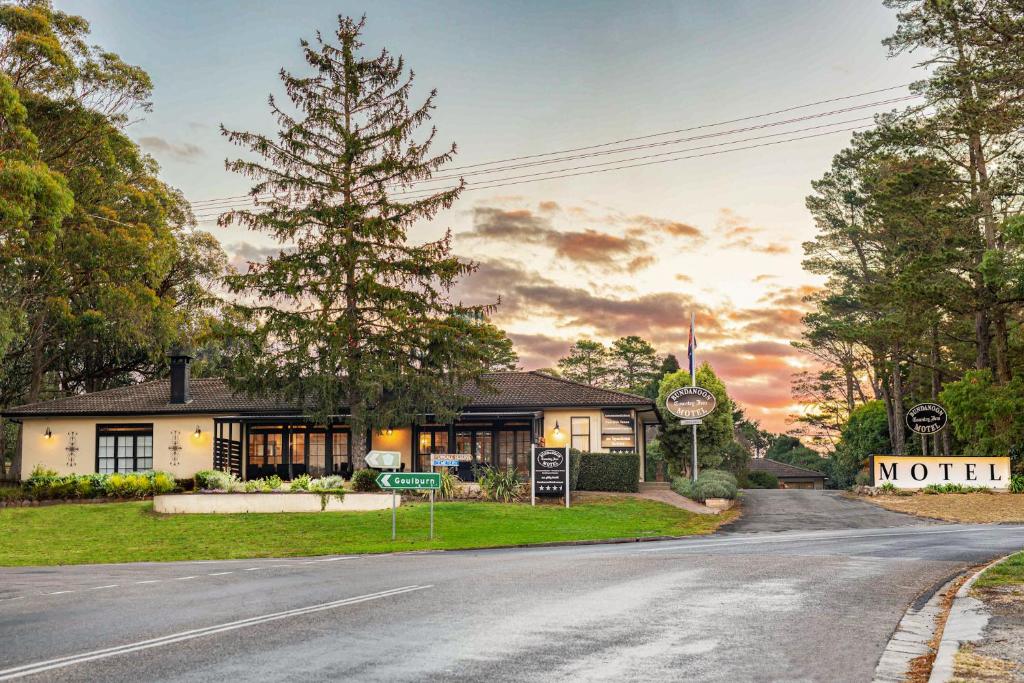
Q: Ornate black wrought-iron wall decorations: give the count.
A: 2